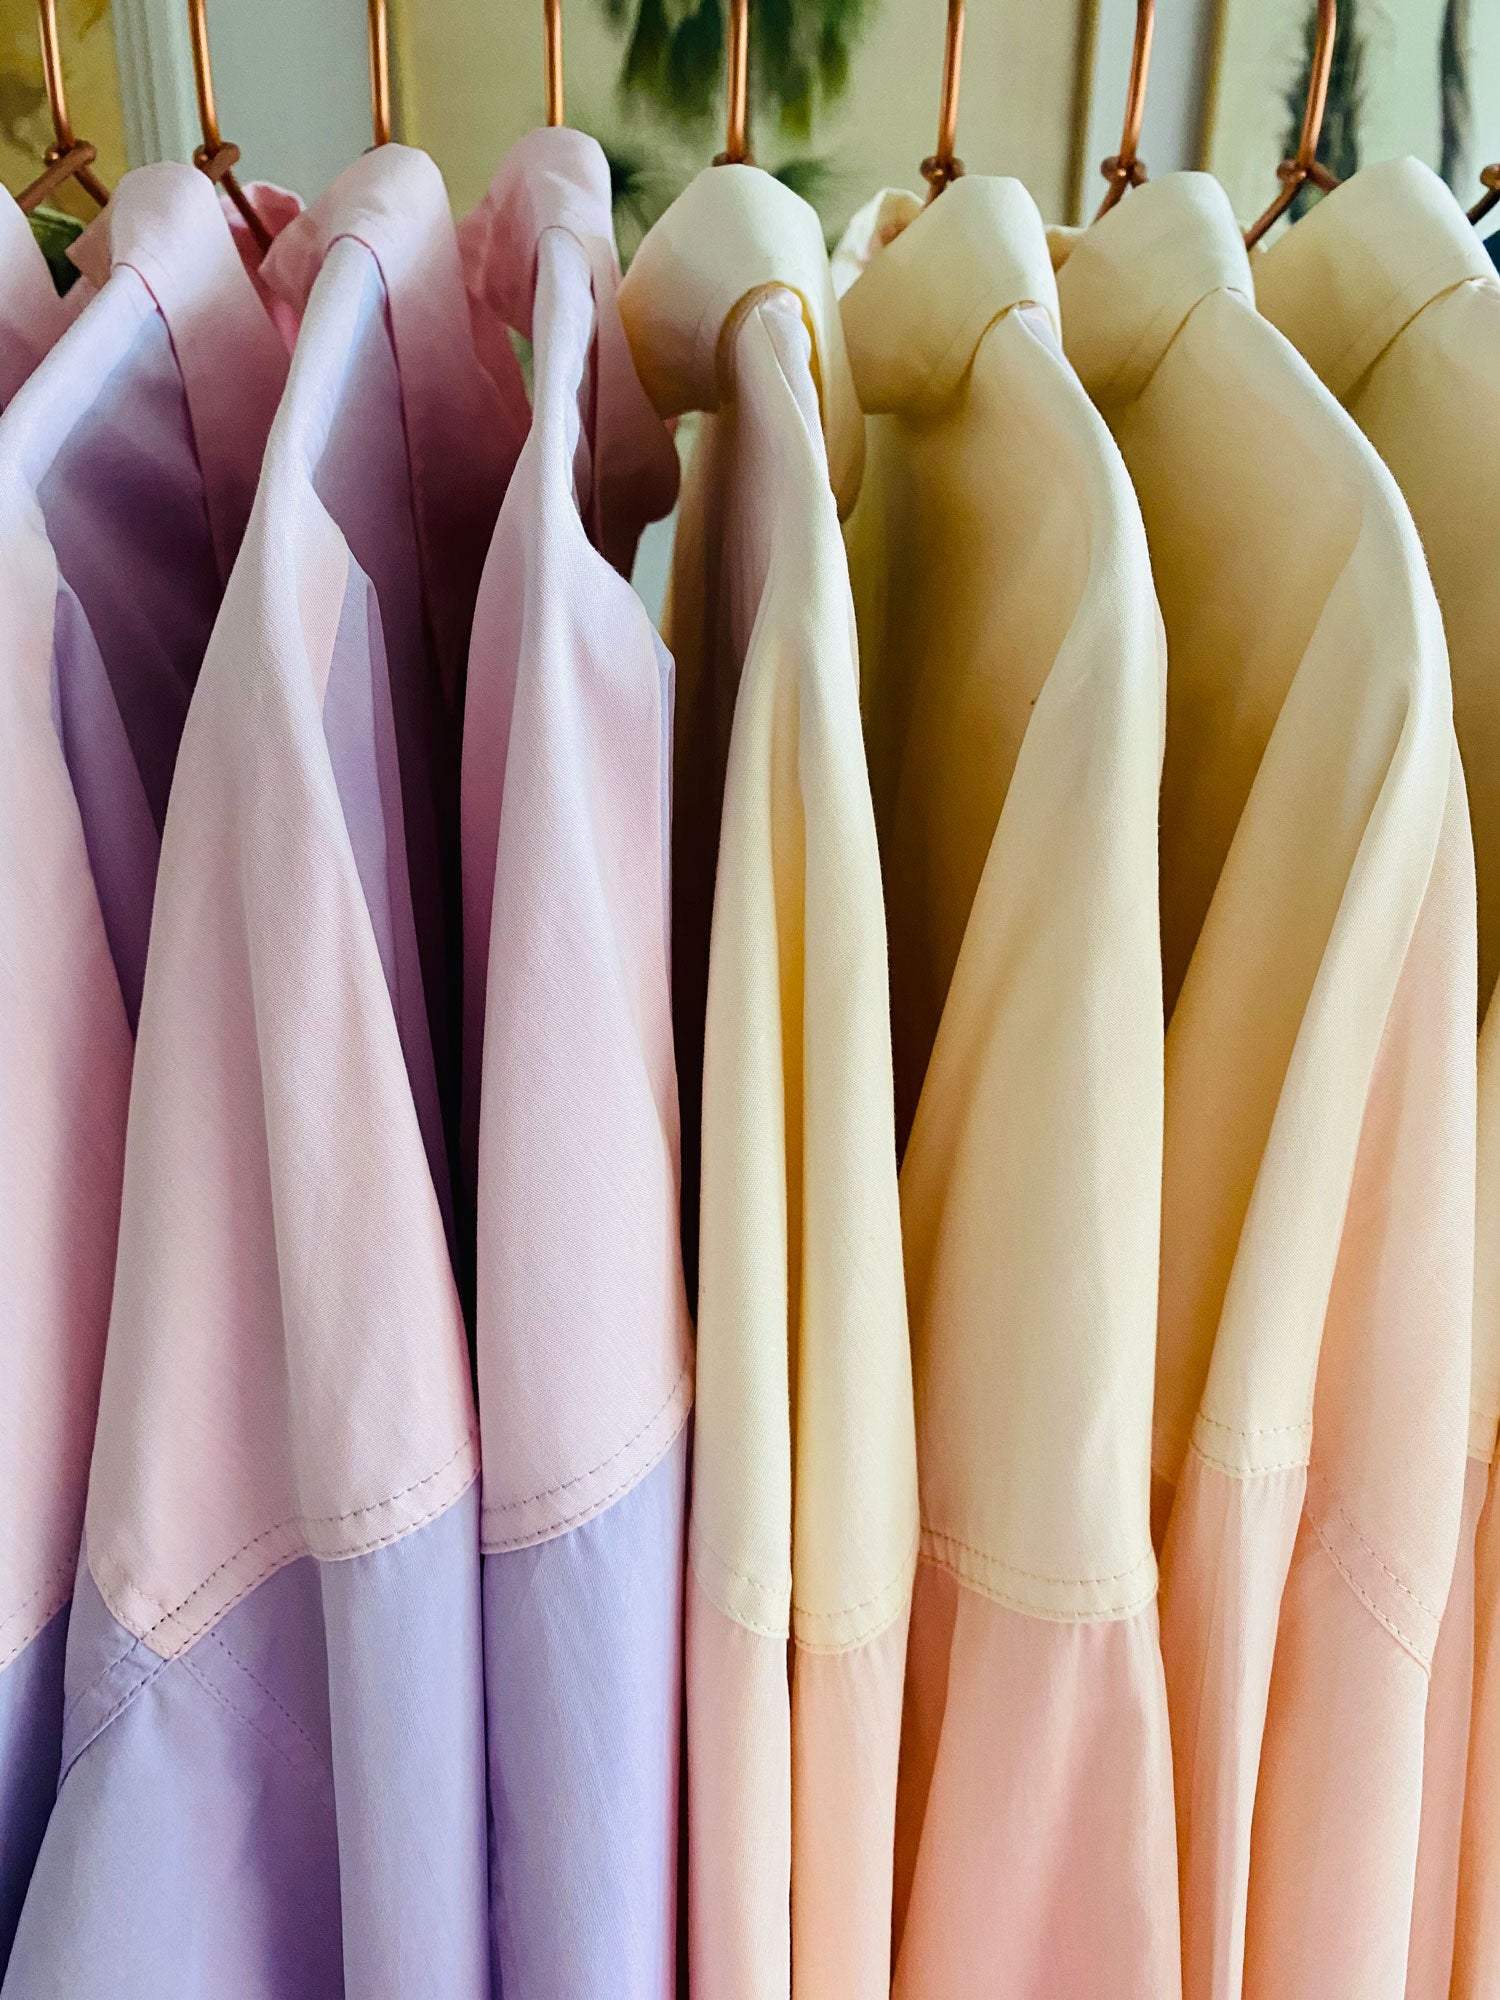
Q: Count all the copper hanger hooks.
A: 8